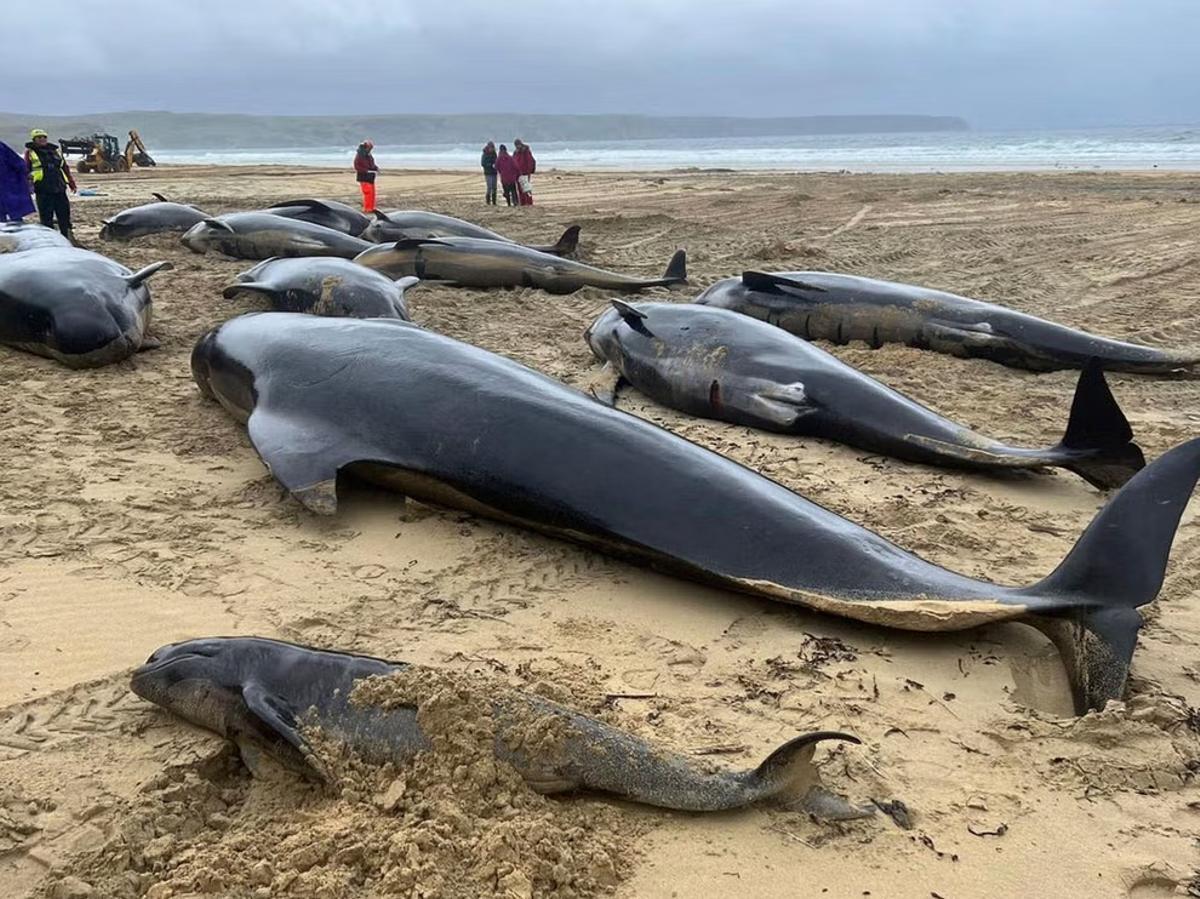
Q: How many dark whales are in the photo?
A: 12